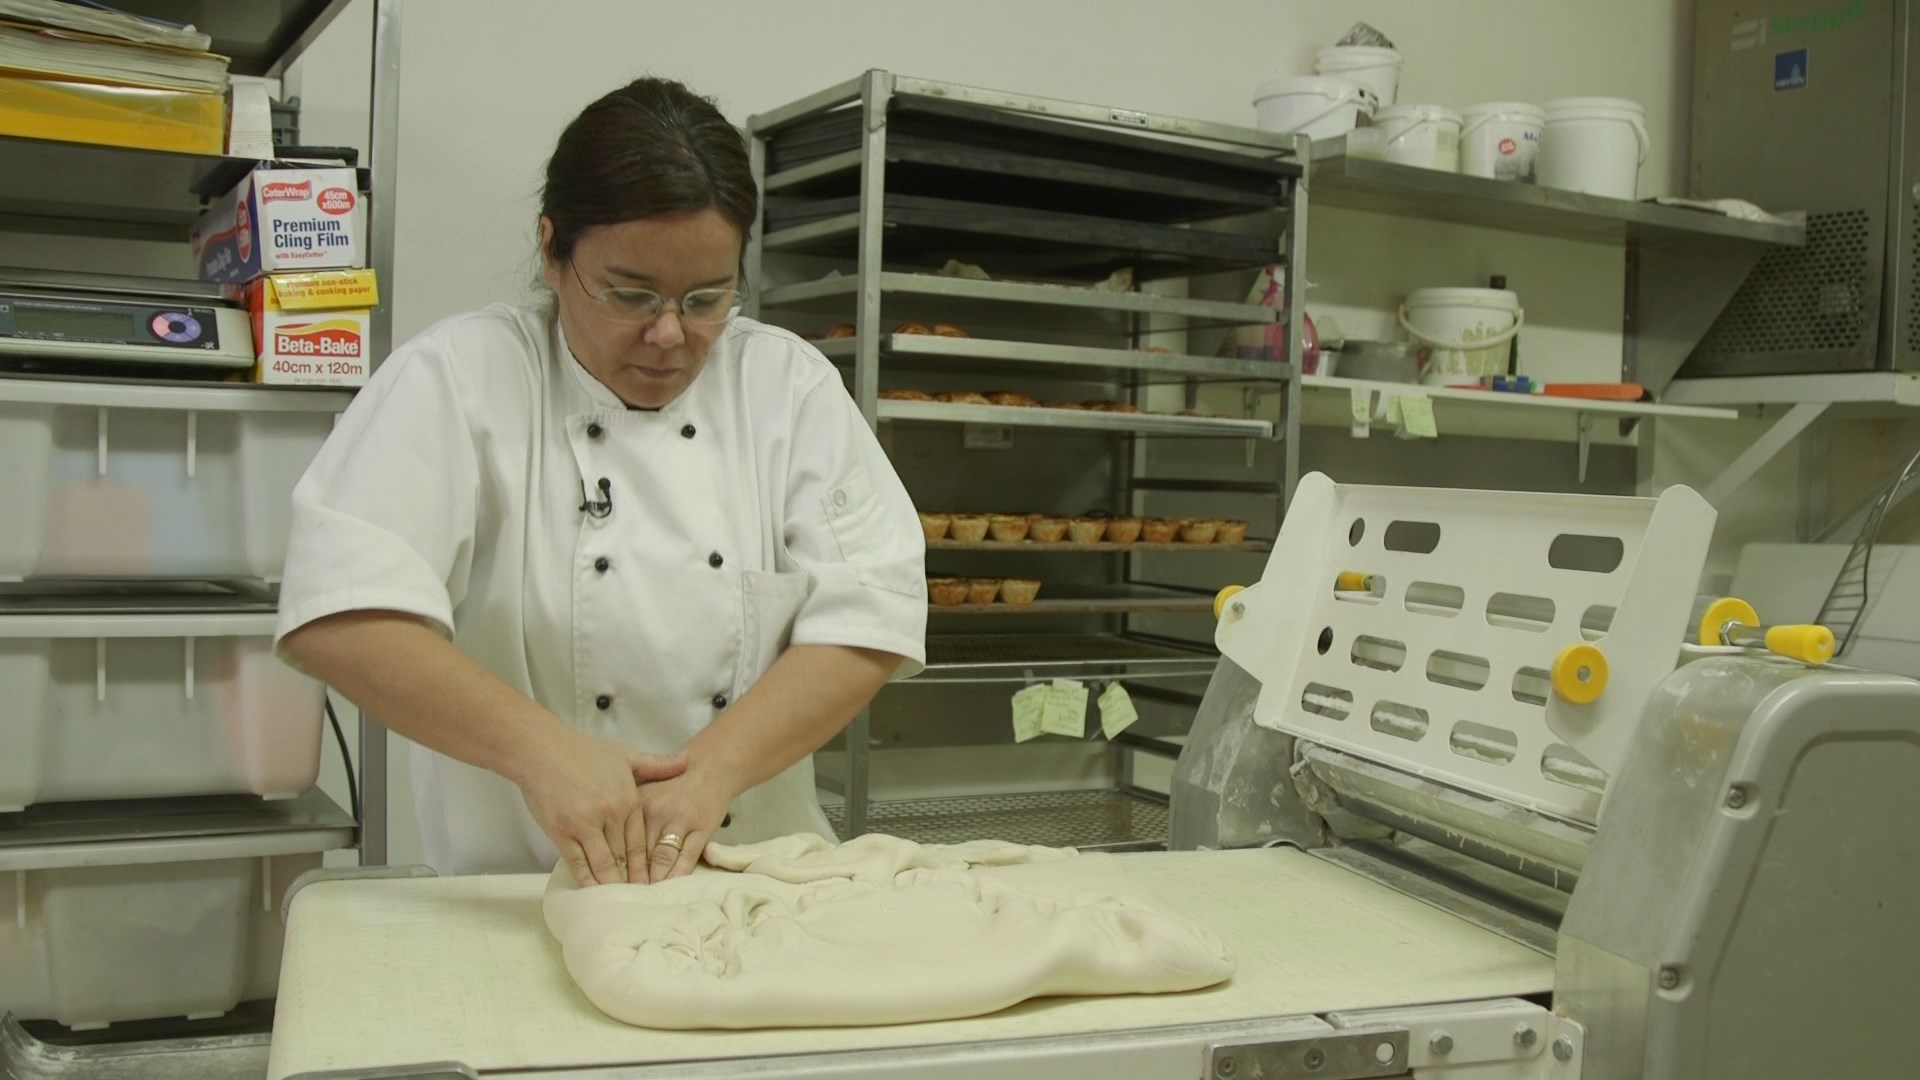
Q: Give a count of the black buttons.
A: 7